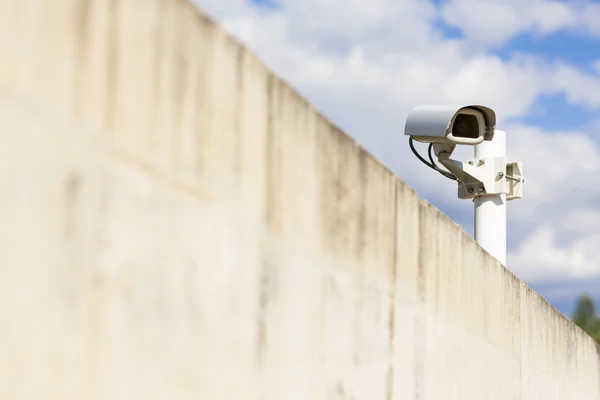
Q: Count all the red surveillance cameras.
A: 0